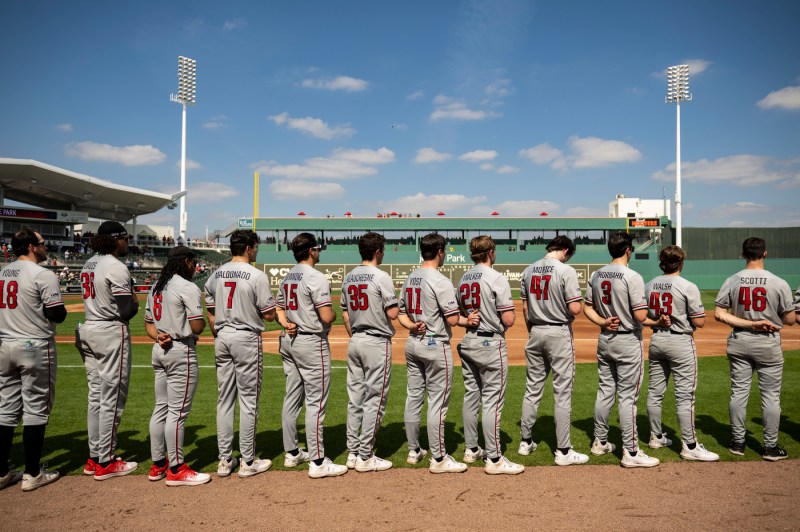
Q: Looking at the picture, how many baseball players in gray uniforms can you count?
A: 12